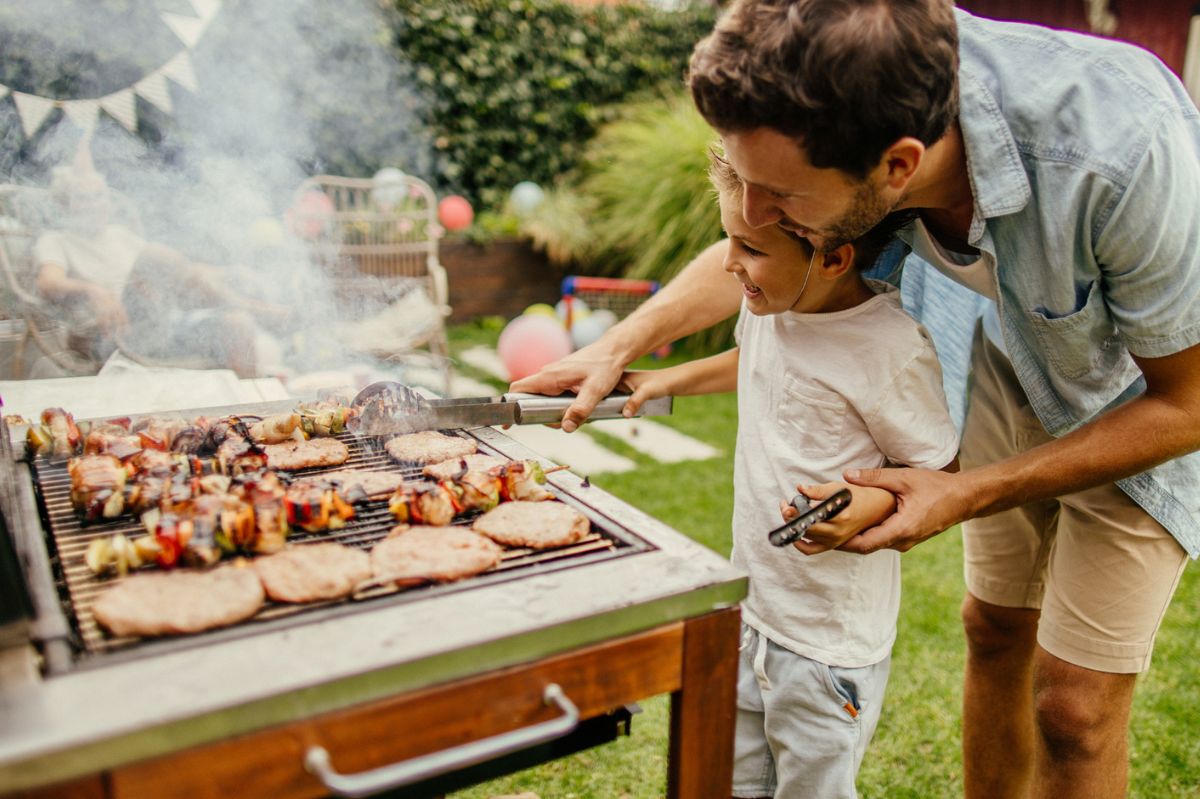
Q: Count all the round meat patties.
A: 8